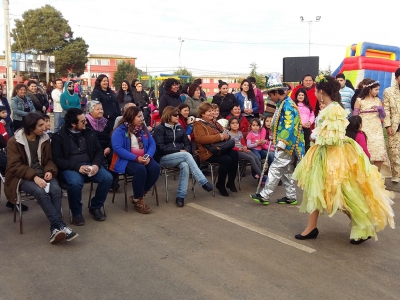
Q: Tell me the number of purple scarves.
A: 1